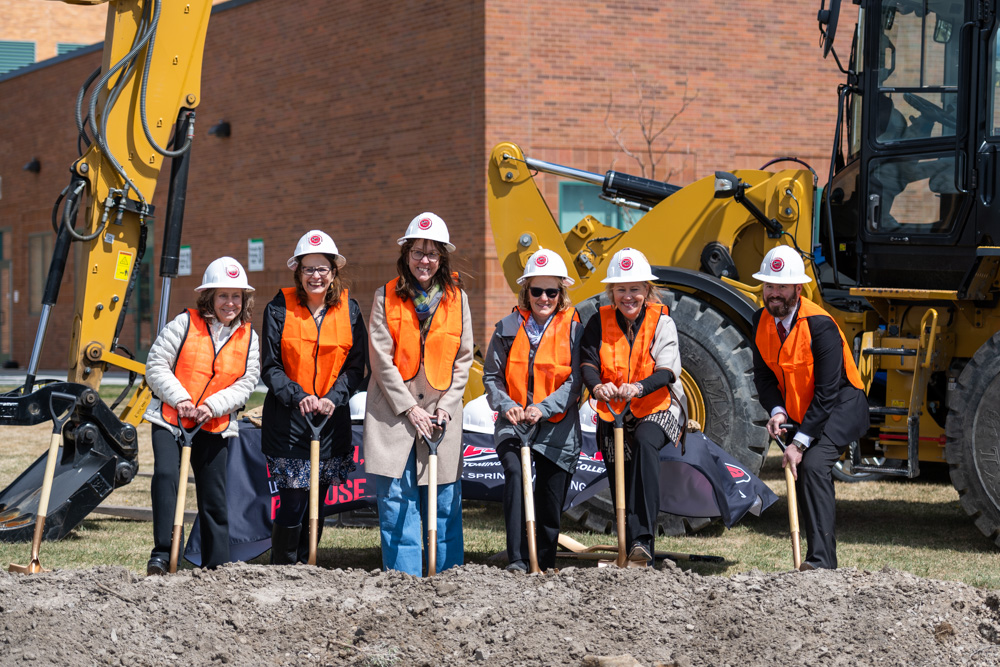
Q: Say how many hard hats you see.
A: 9